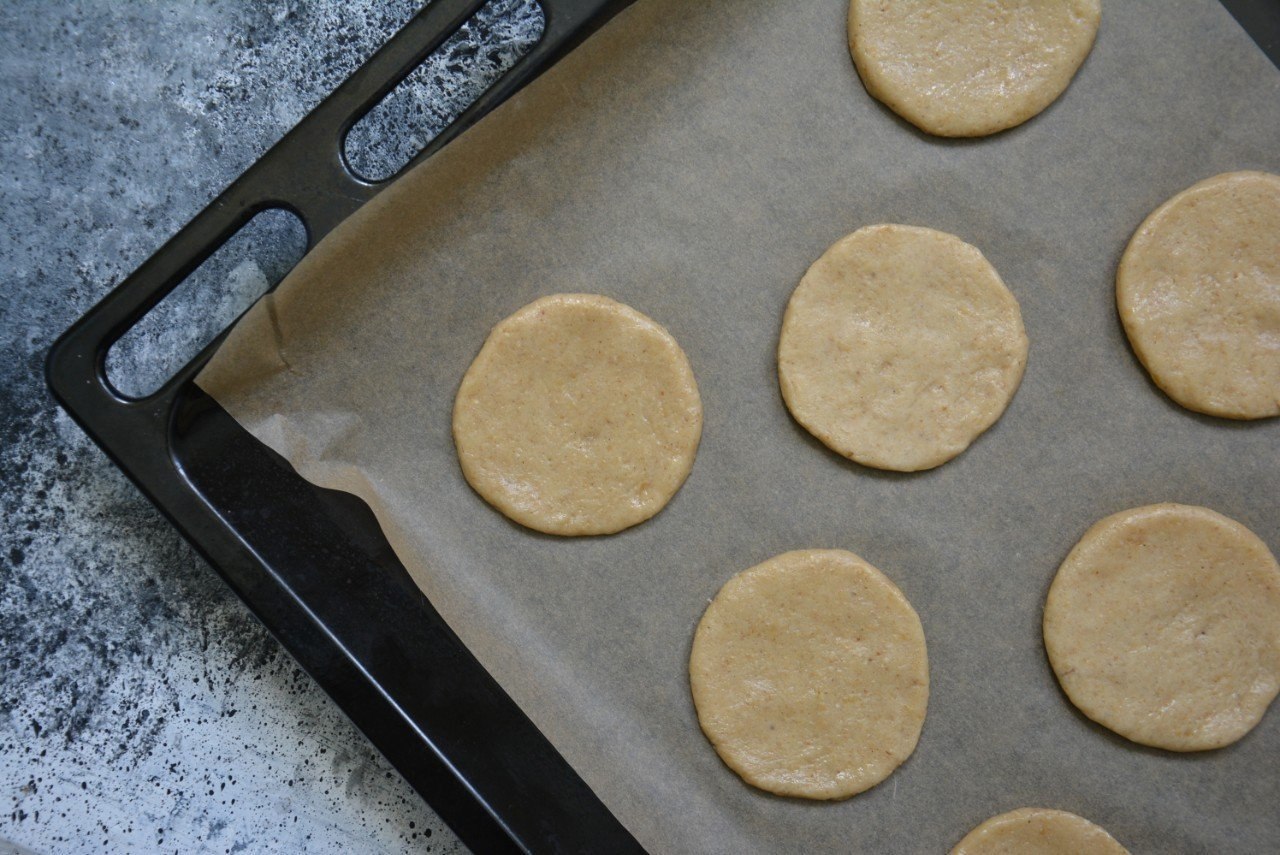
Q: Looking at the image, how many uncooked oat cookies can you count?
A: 7